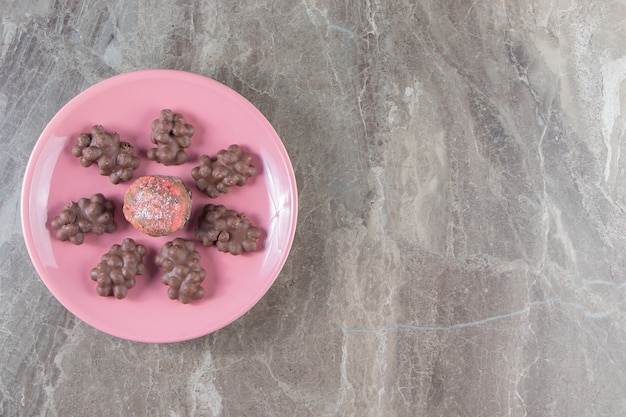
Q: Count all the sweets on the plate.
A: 8